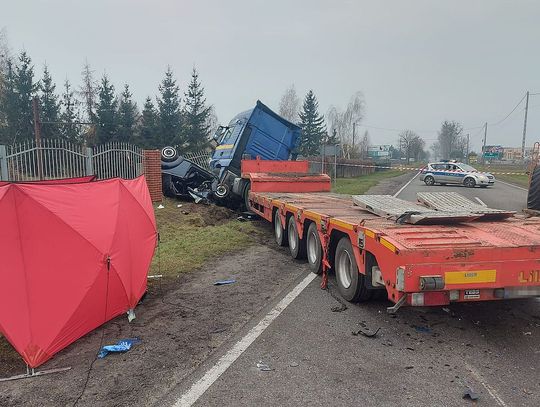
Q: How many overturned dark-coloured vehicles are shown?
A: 1